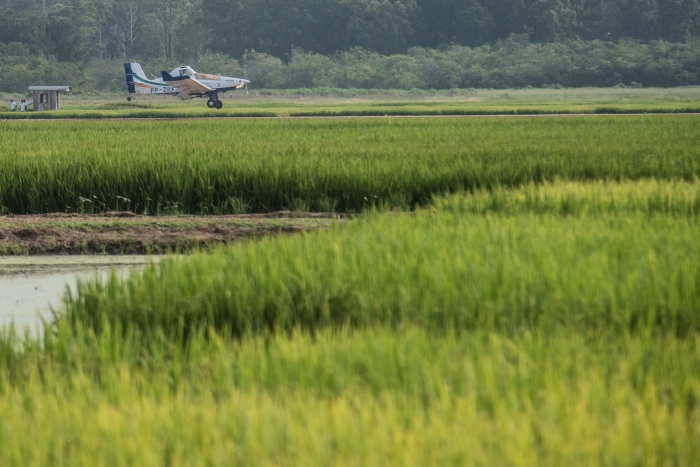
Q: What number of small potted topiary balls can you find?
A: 0